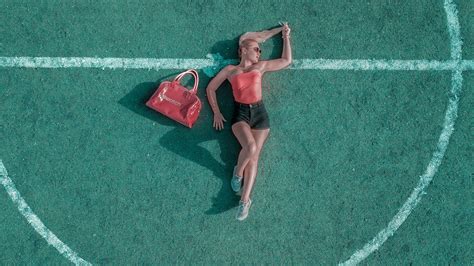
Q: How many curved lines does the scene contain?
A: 2